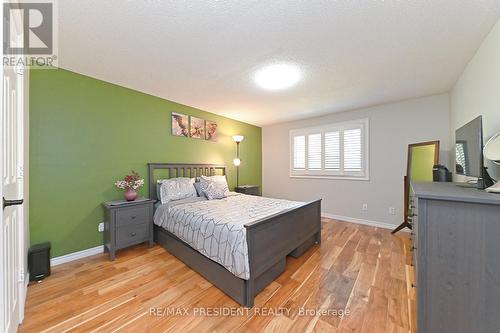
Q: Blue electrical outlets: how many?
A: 0